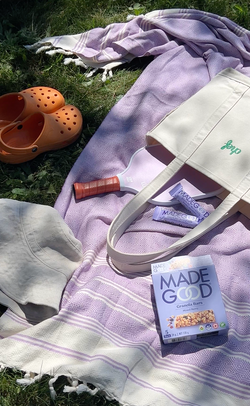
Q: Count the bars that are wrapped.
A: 2